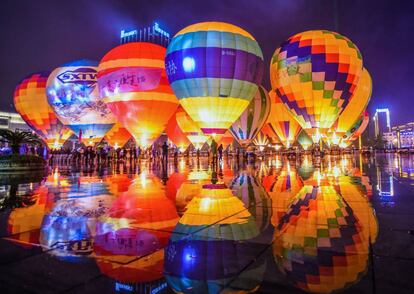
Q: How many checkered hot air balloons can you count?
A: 2